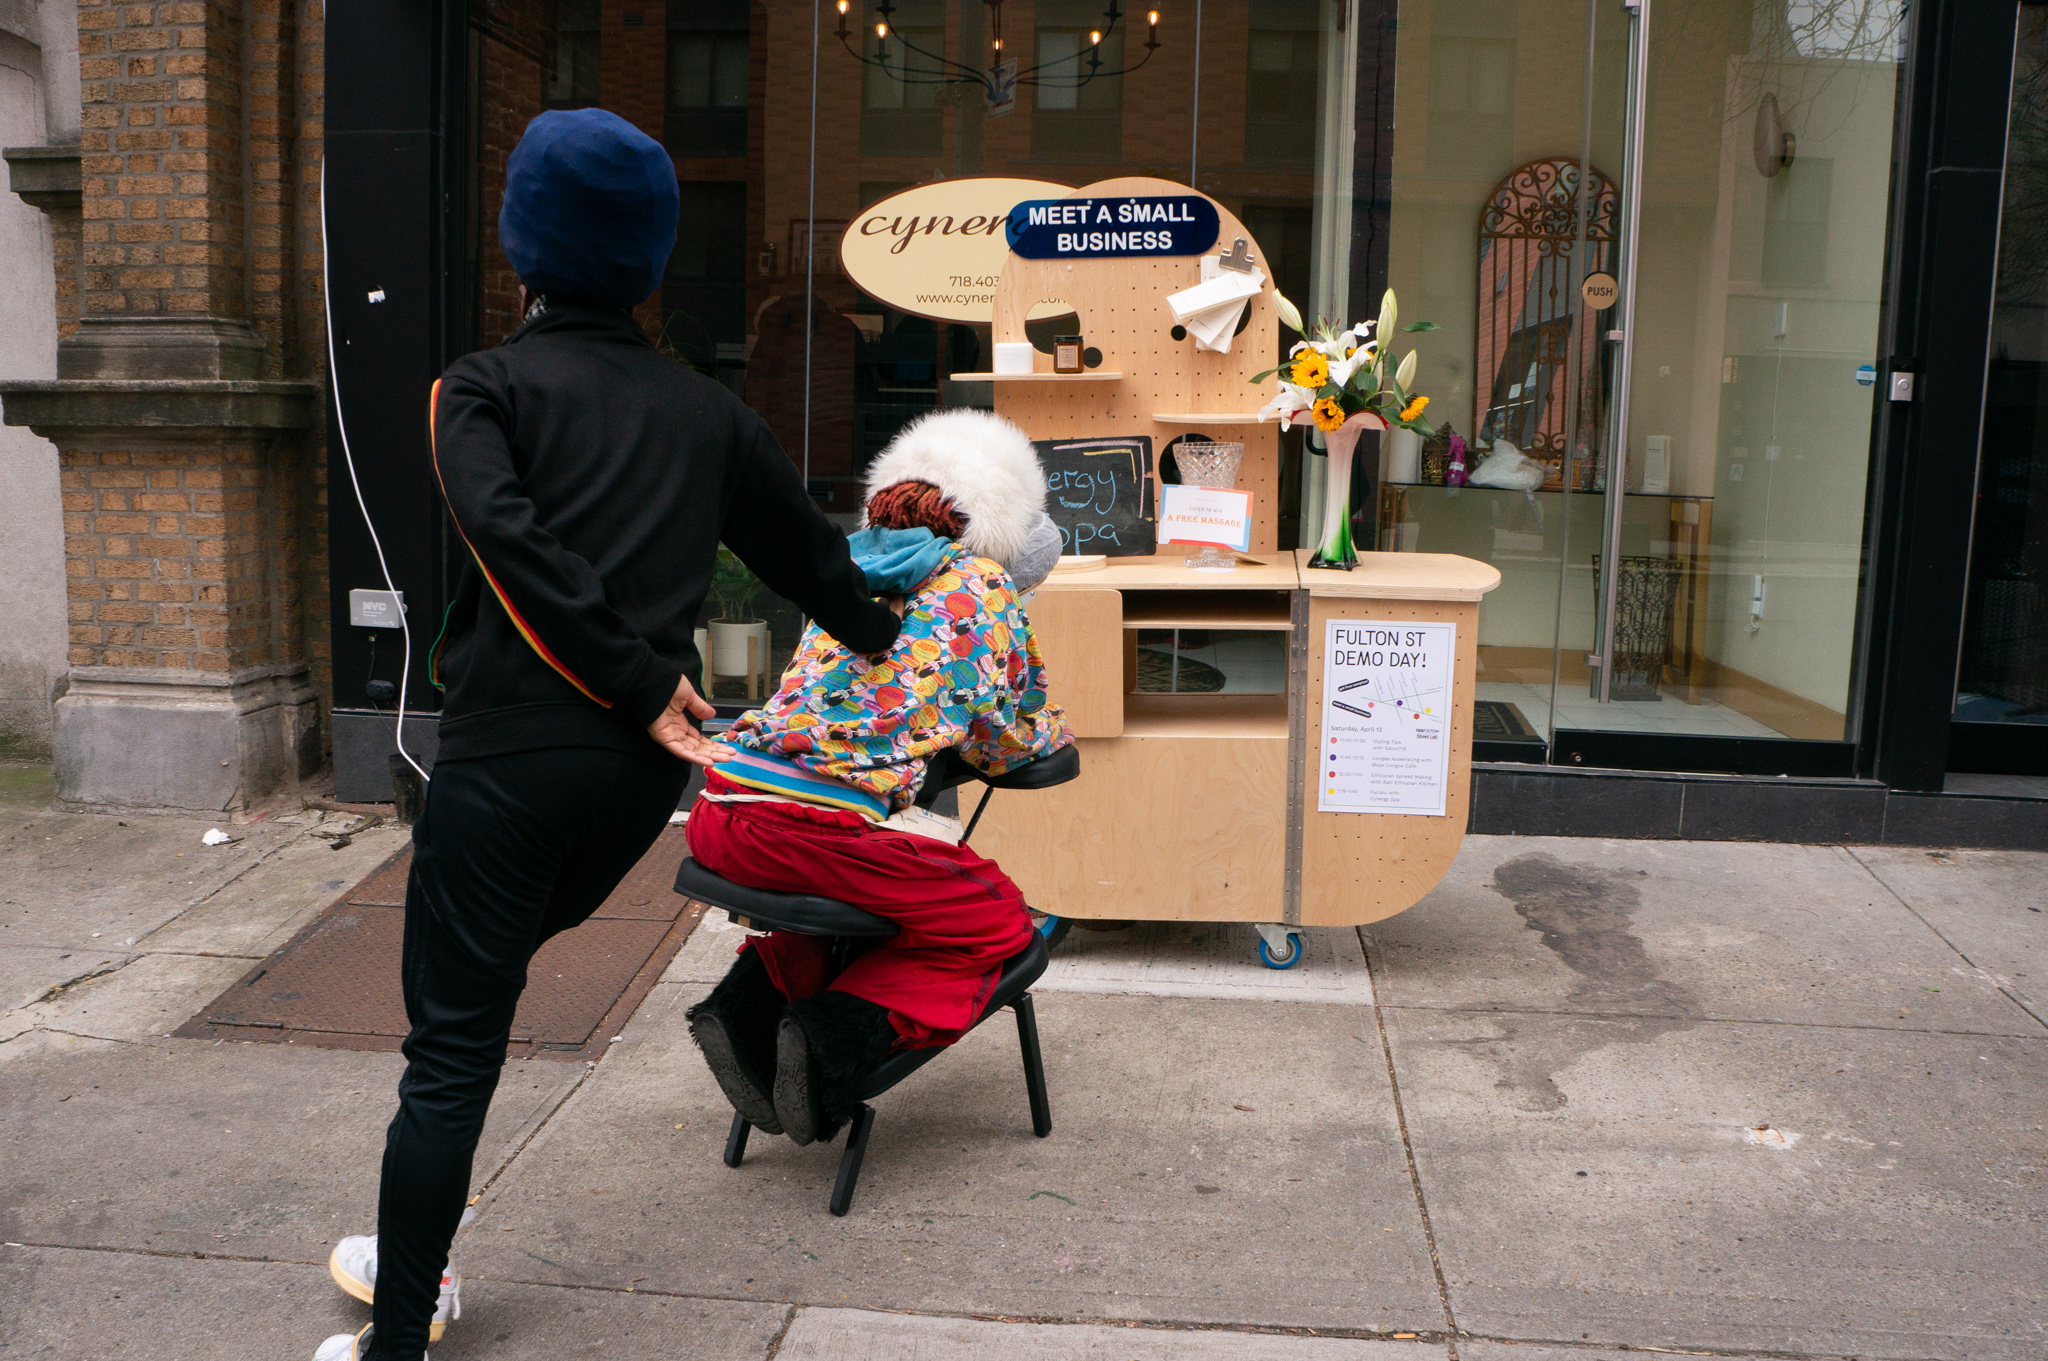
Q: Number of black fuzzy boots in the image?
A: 2